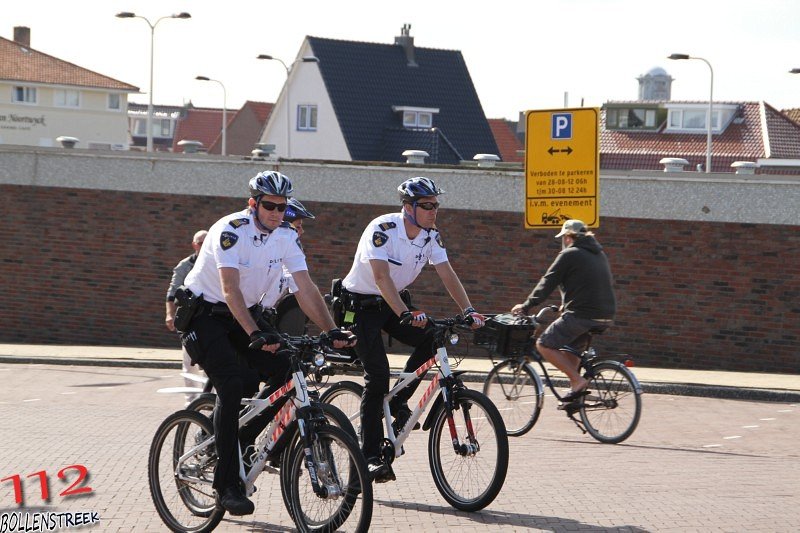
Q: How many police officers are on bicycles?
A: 3